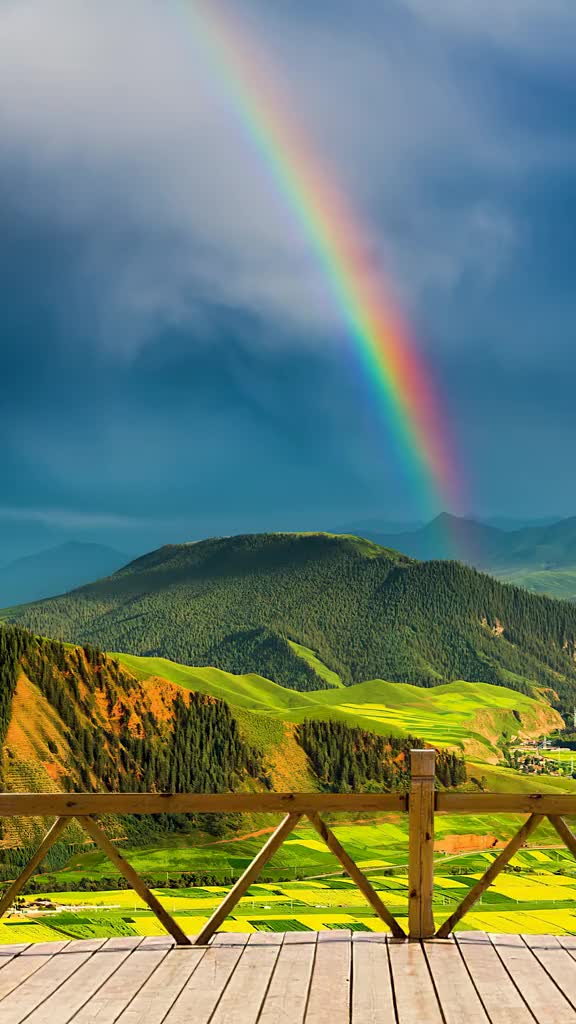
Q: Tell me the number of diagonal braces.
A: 6